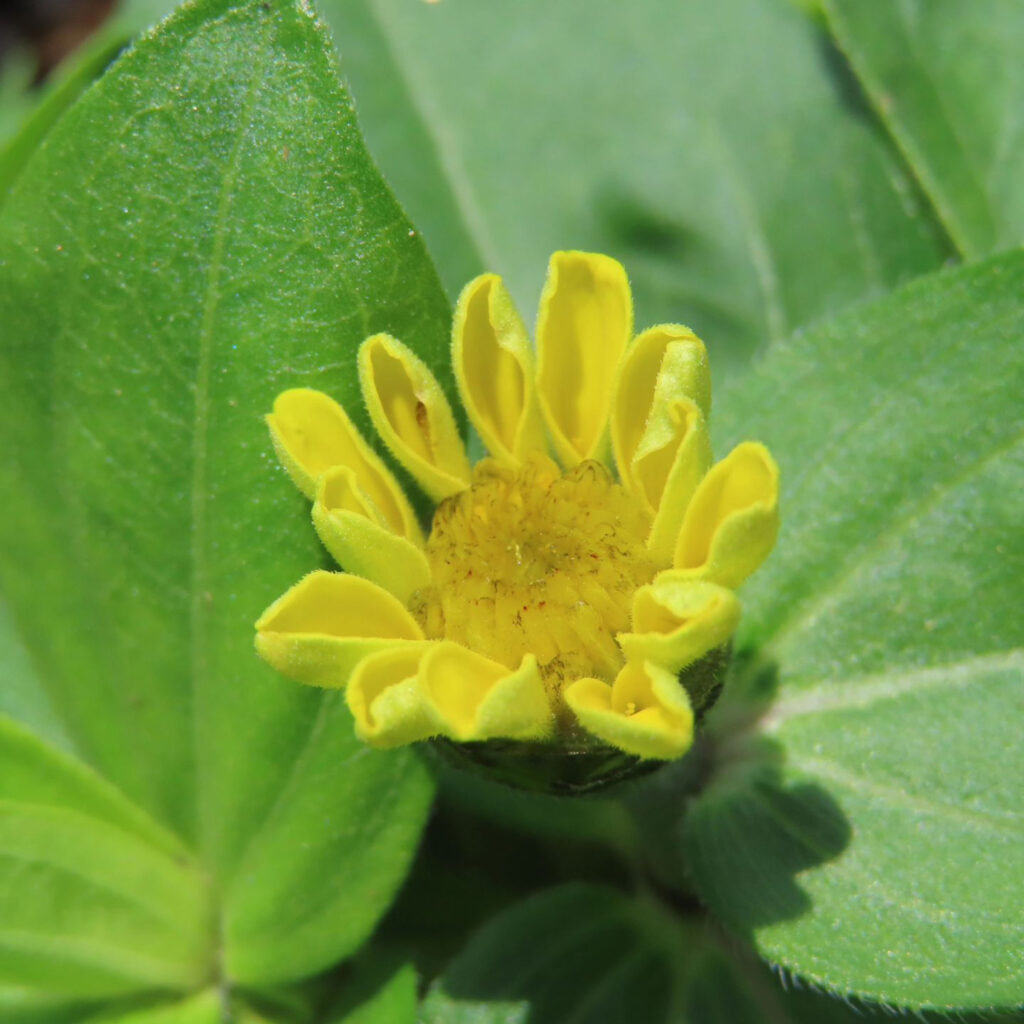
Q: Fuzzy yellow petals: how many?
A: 13